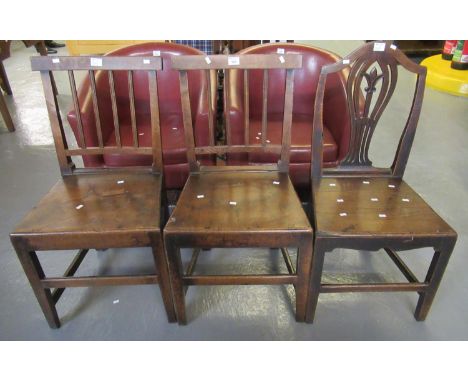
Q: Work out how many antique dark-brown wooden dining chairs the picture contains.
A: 3